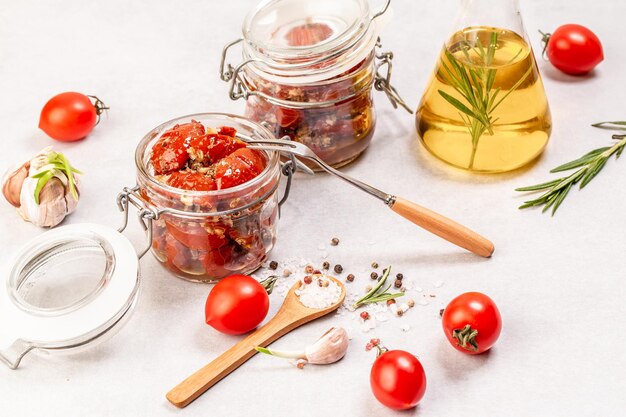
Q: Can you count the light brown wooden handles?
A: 2